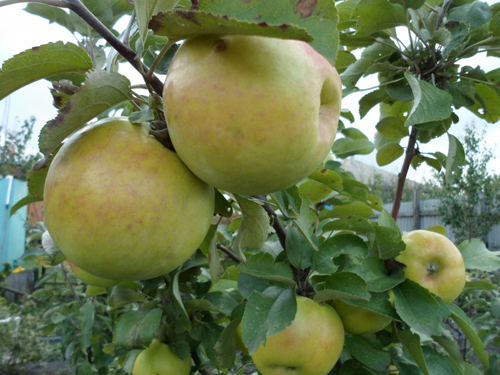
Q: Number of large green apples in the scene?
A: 2